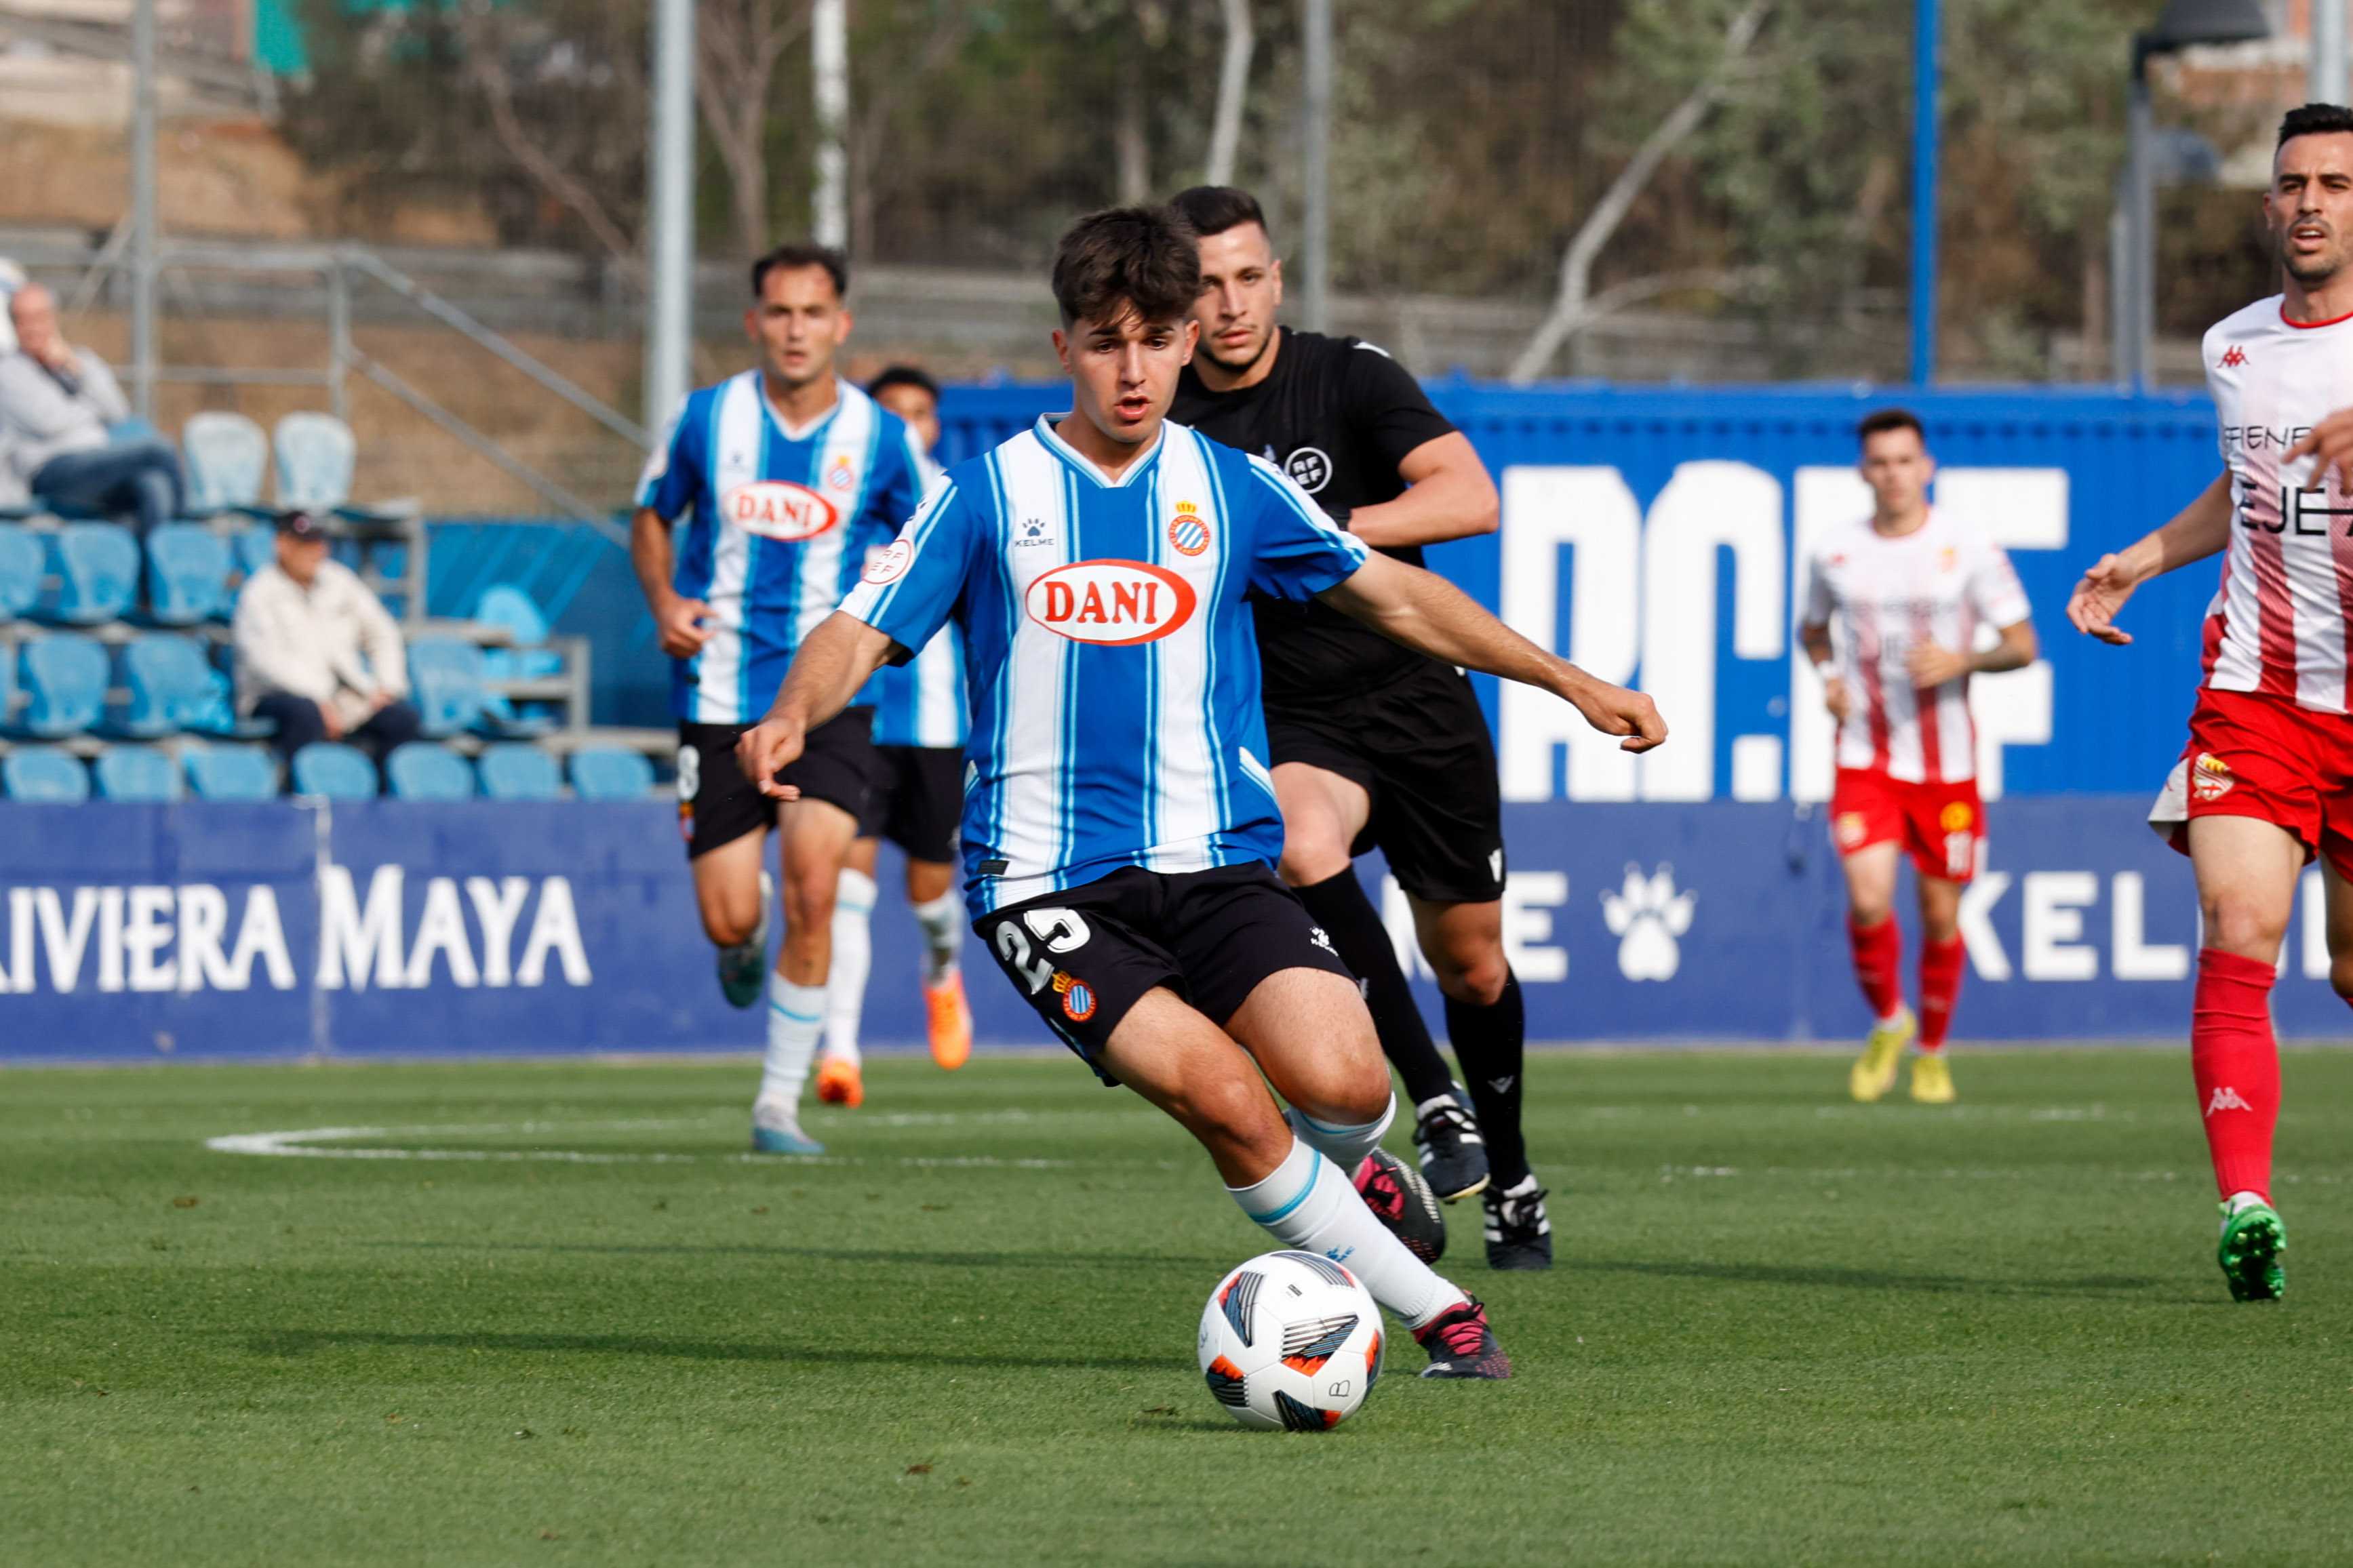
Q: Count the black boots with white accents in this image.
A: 2